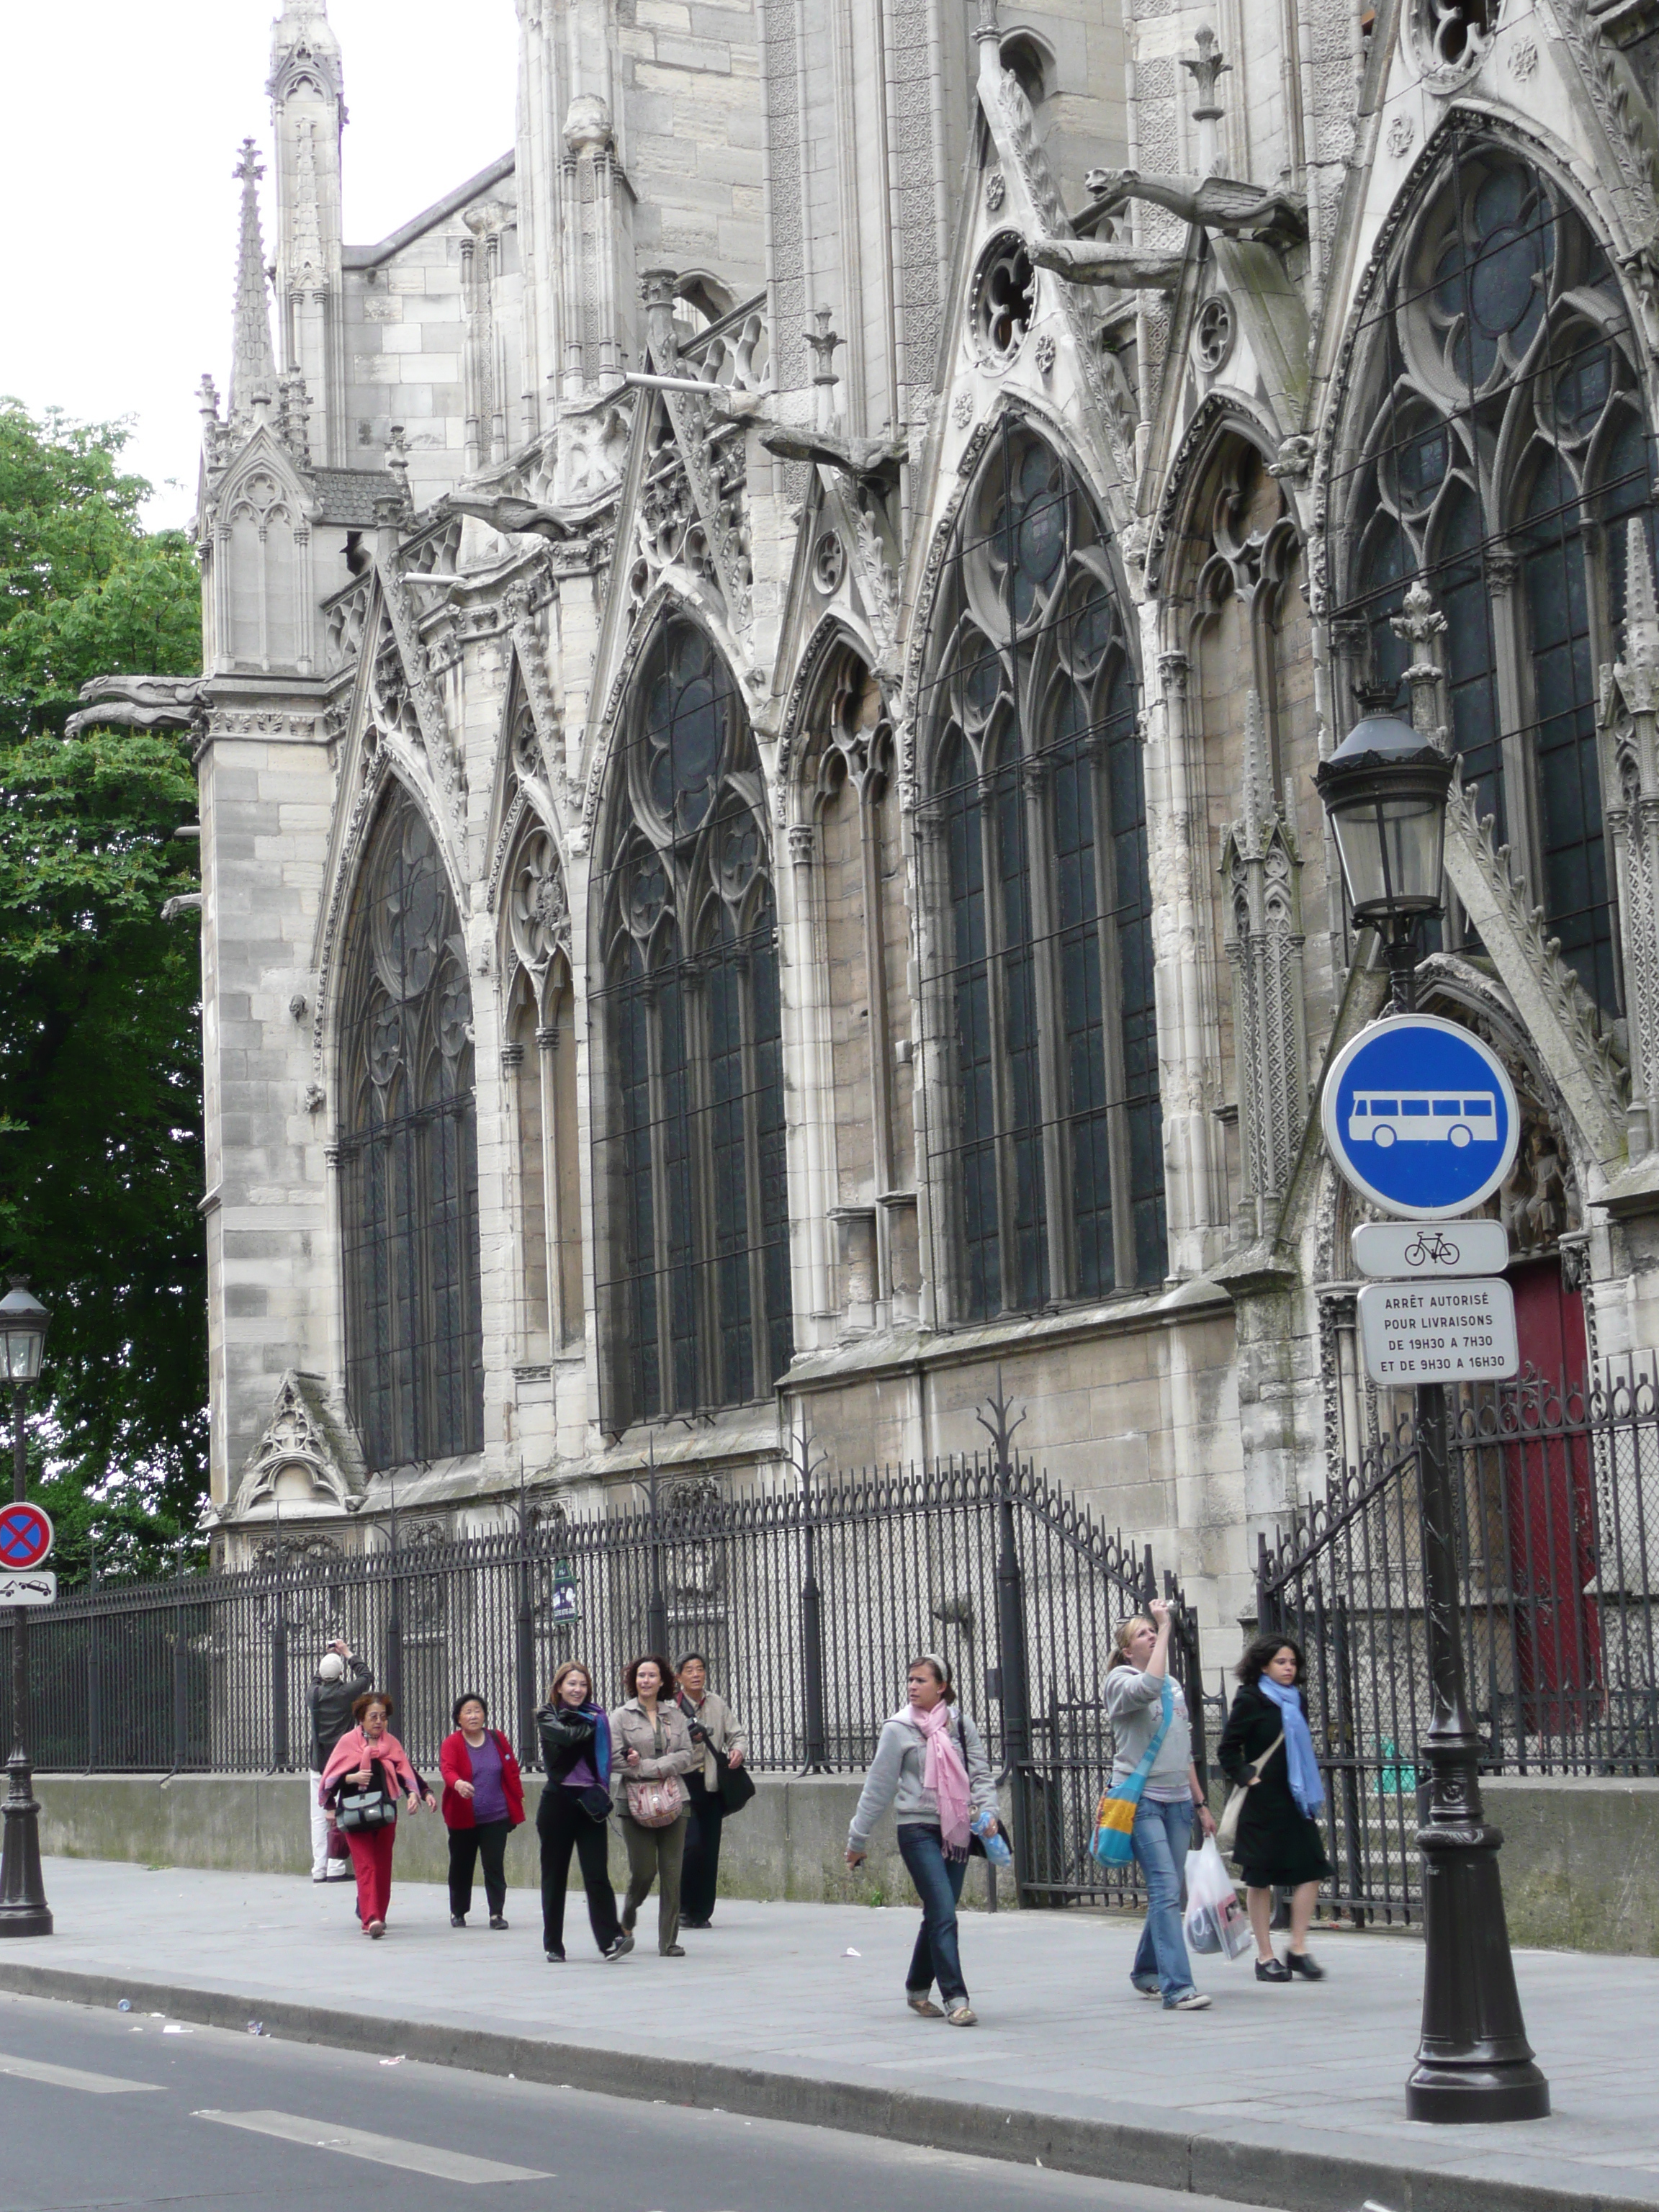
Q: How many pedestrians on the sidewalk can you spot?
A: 9